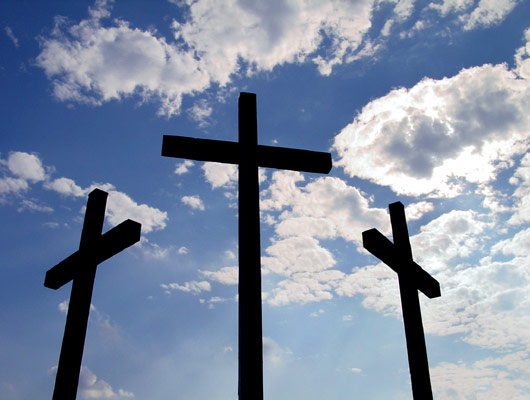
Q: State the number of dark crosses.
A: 3